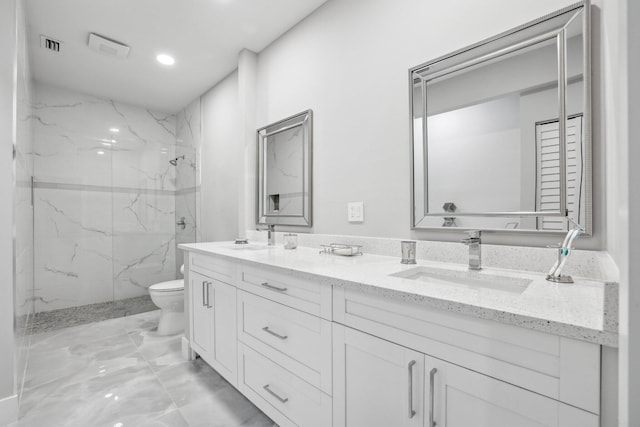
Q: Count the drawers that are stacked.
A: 3